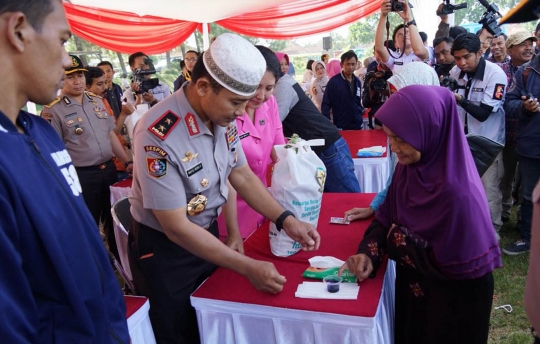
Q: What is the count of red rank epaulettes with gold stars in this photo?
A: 1